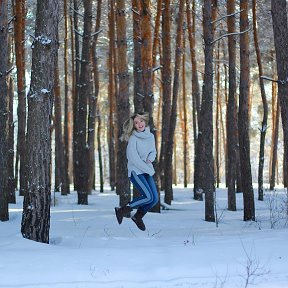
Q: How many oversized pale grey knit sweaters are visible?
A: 1